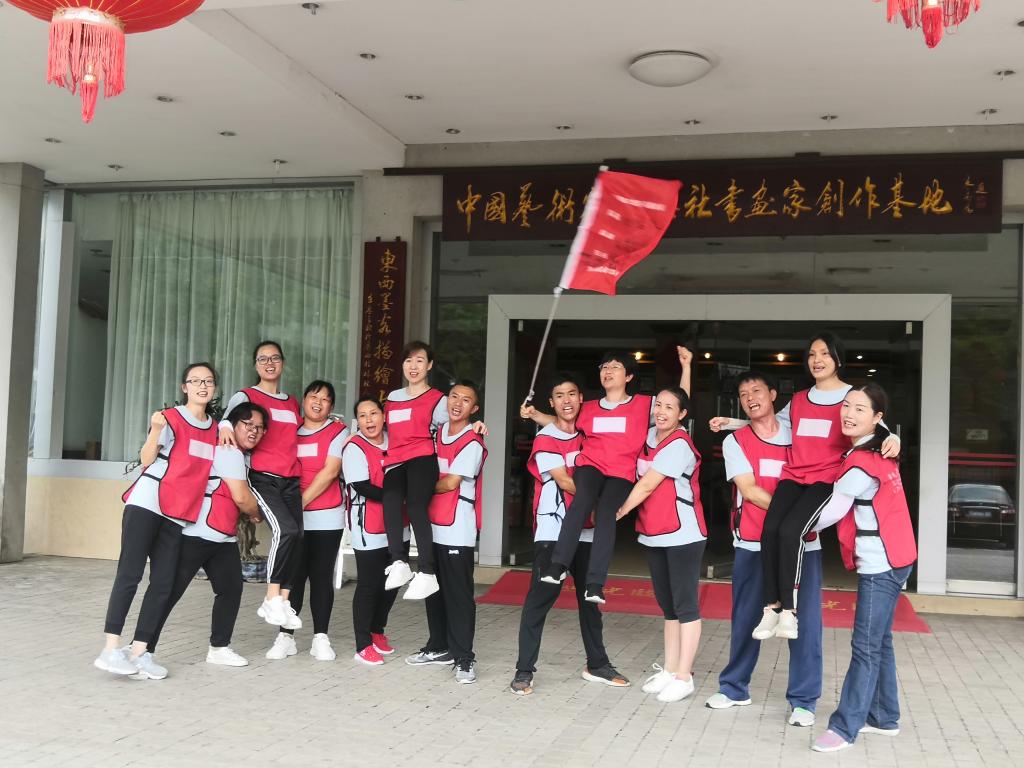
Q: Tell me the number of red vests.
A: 13